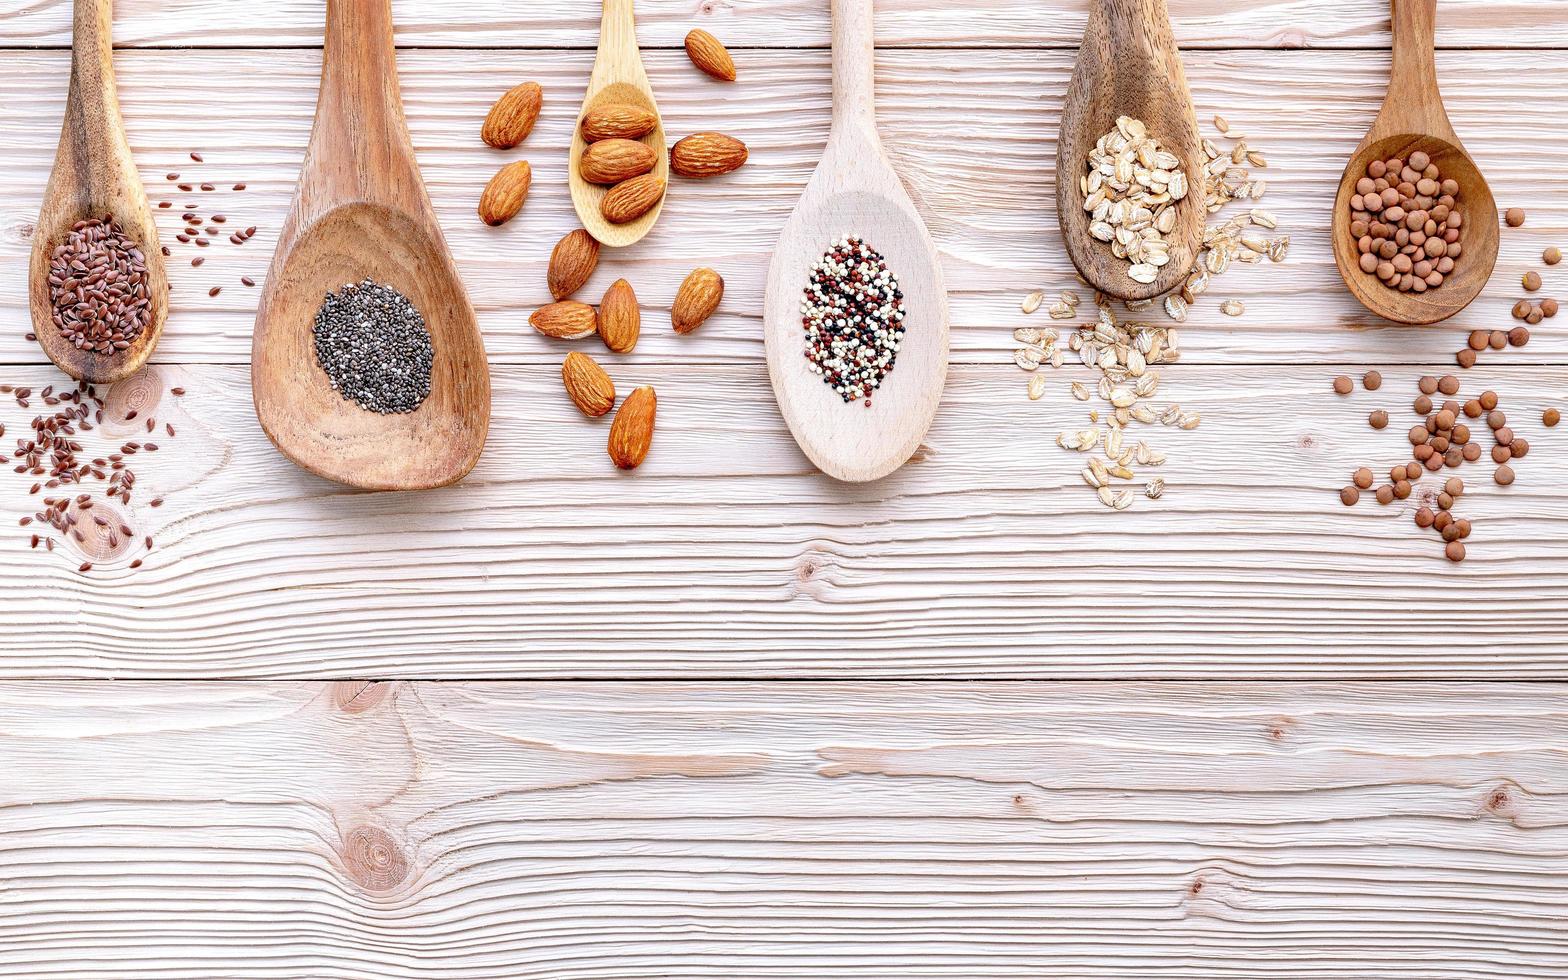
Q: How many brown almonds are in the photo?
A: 13